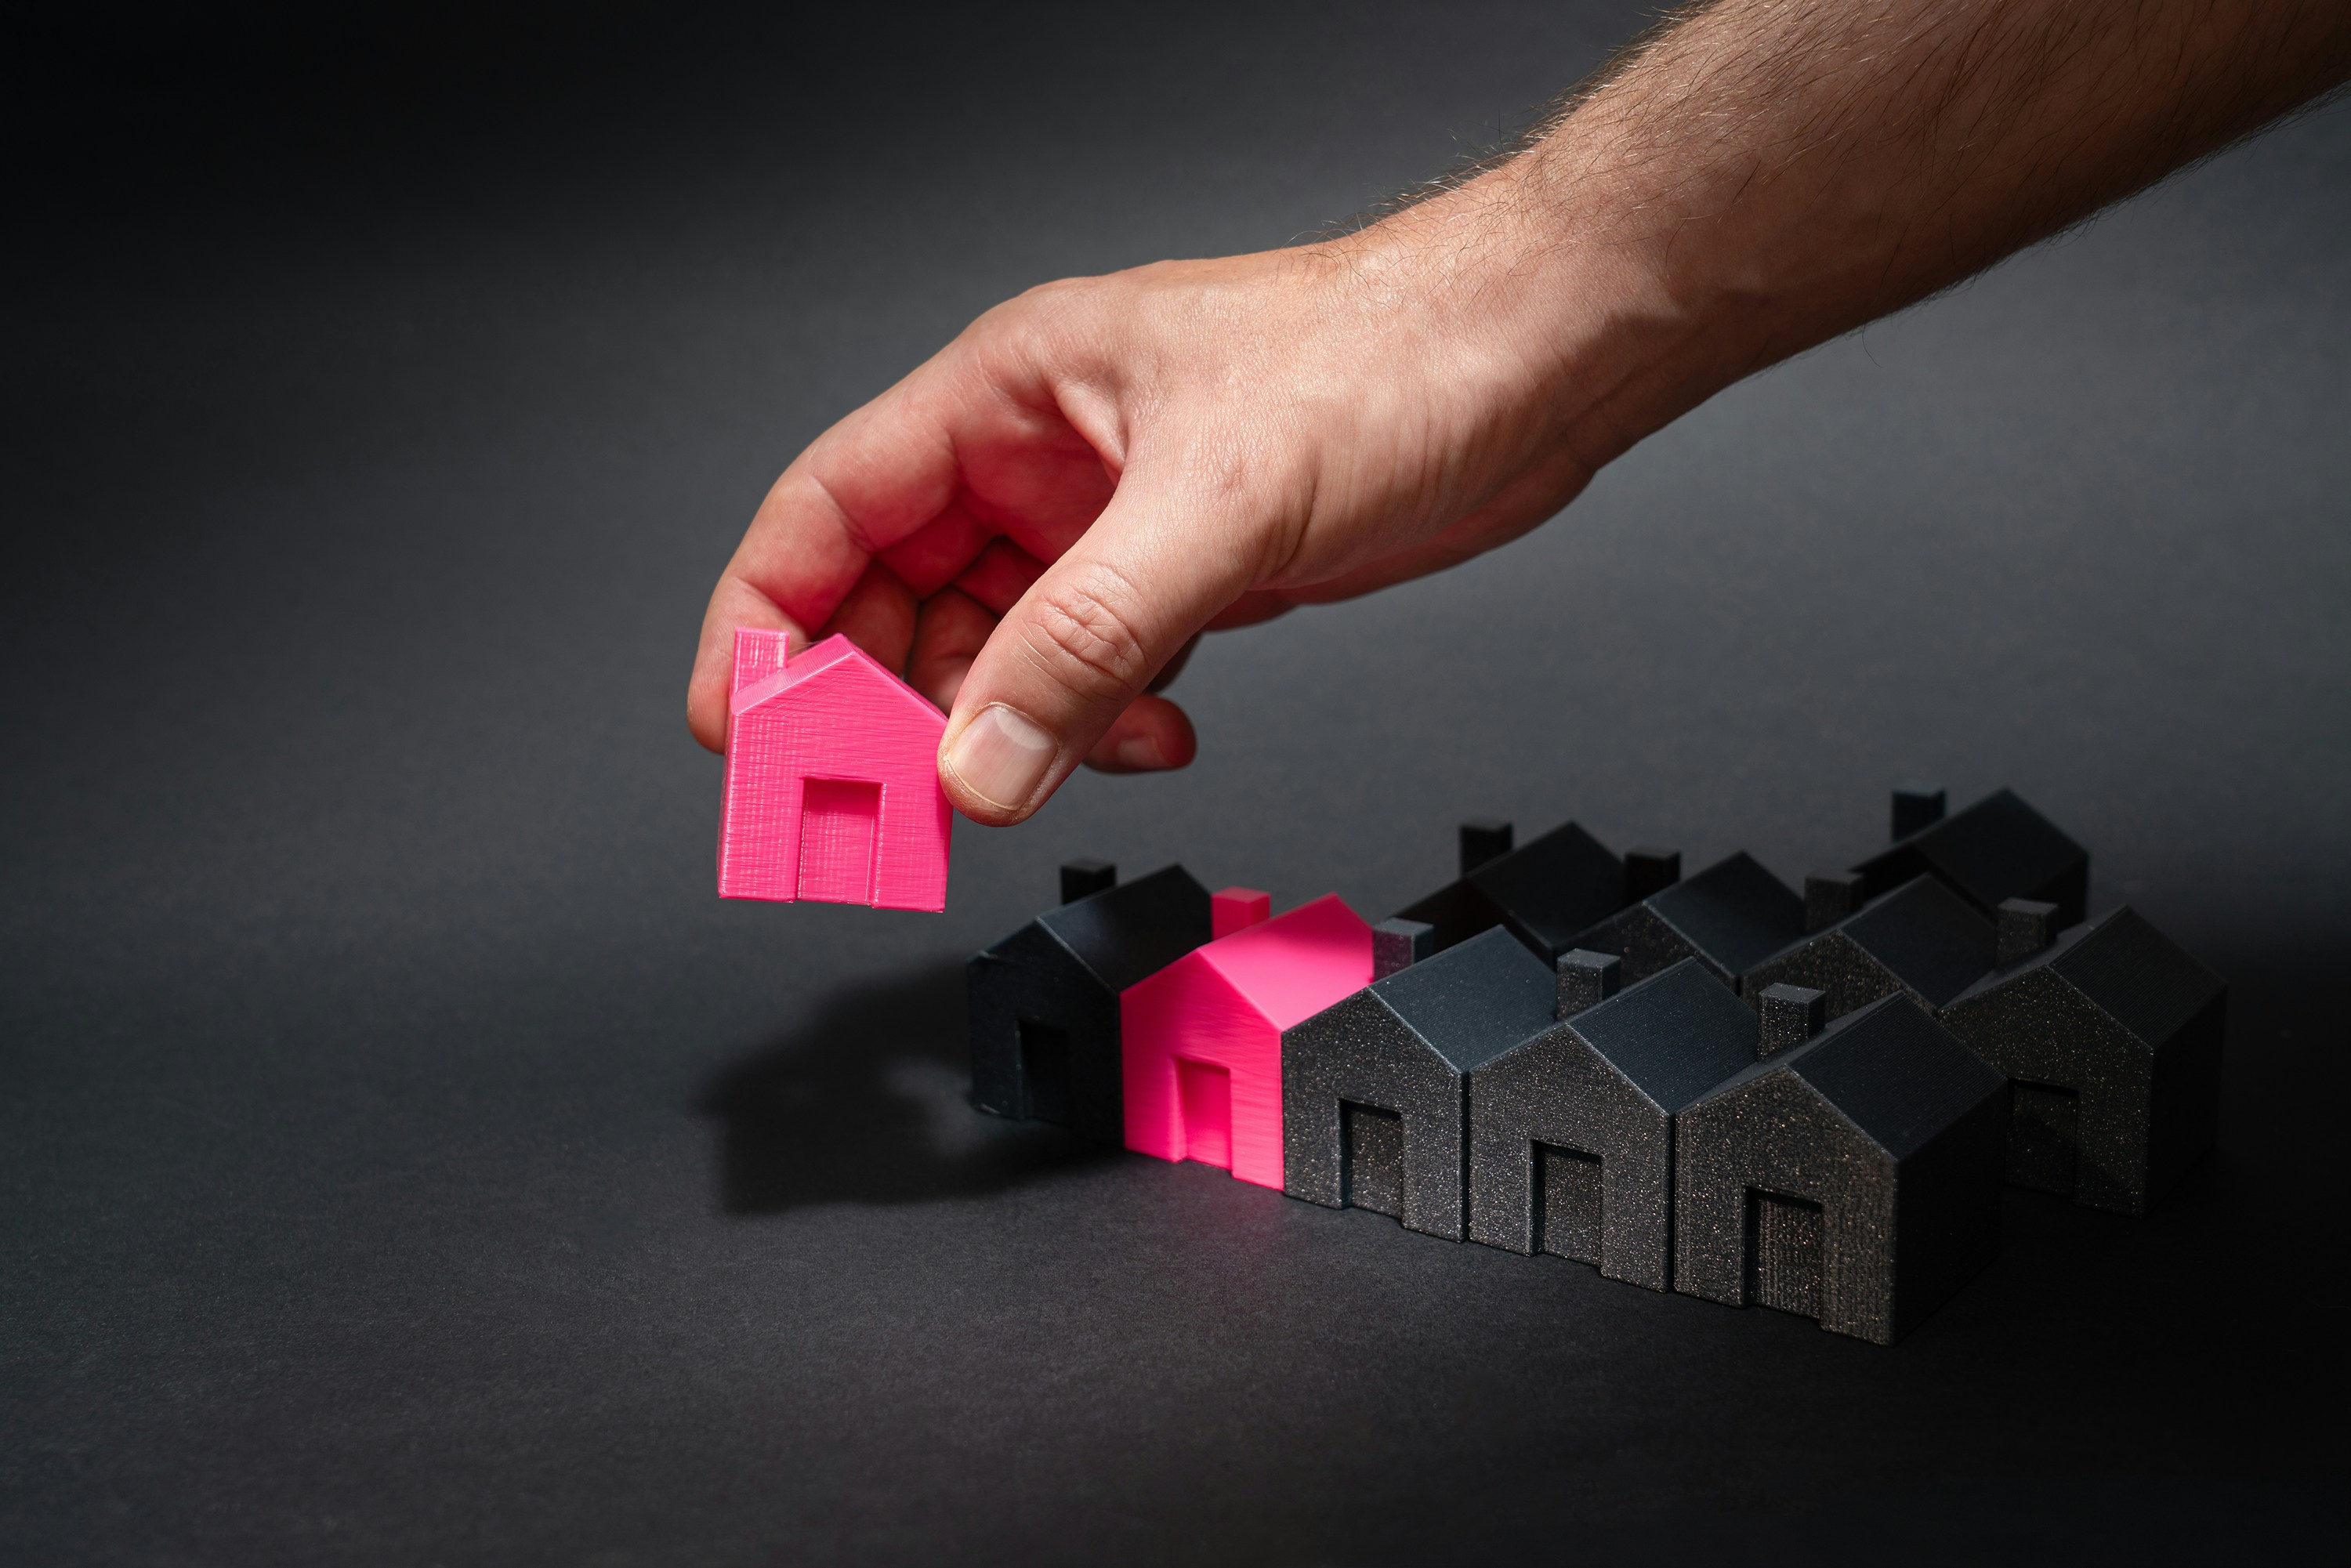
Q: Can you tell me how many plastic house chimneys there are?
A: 11